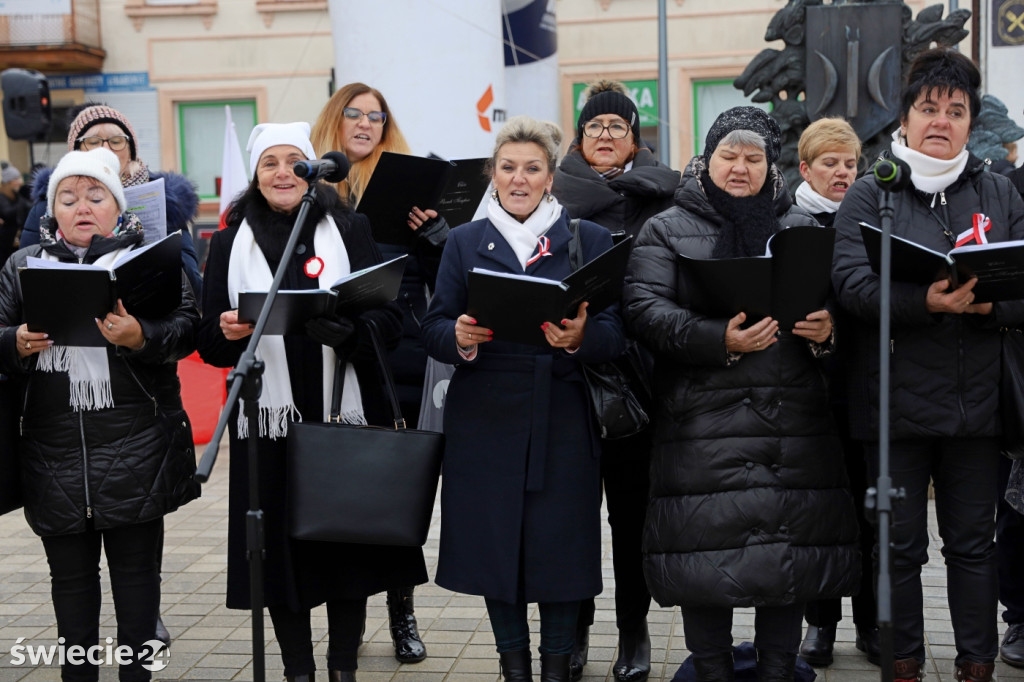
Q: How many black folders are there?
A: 6